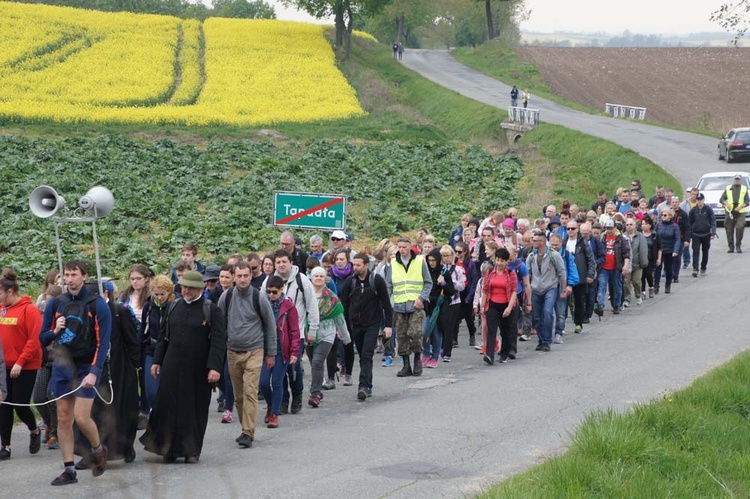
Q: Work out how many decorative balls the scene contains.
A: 0